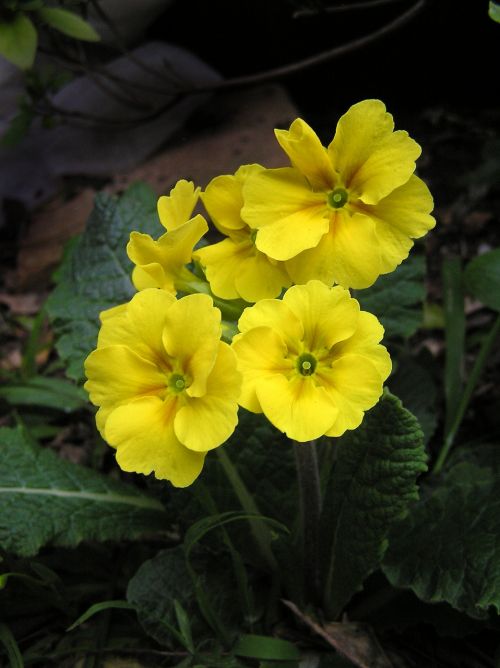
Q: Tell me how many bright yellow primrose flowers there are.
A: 5